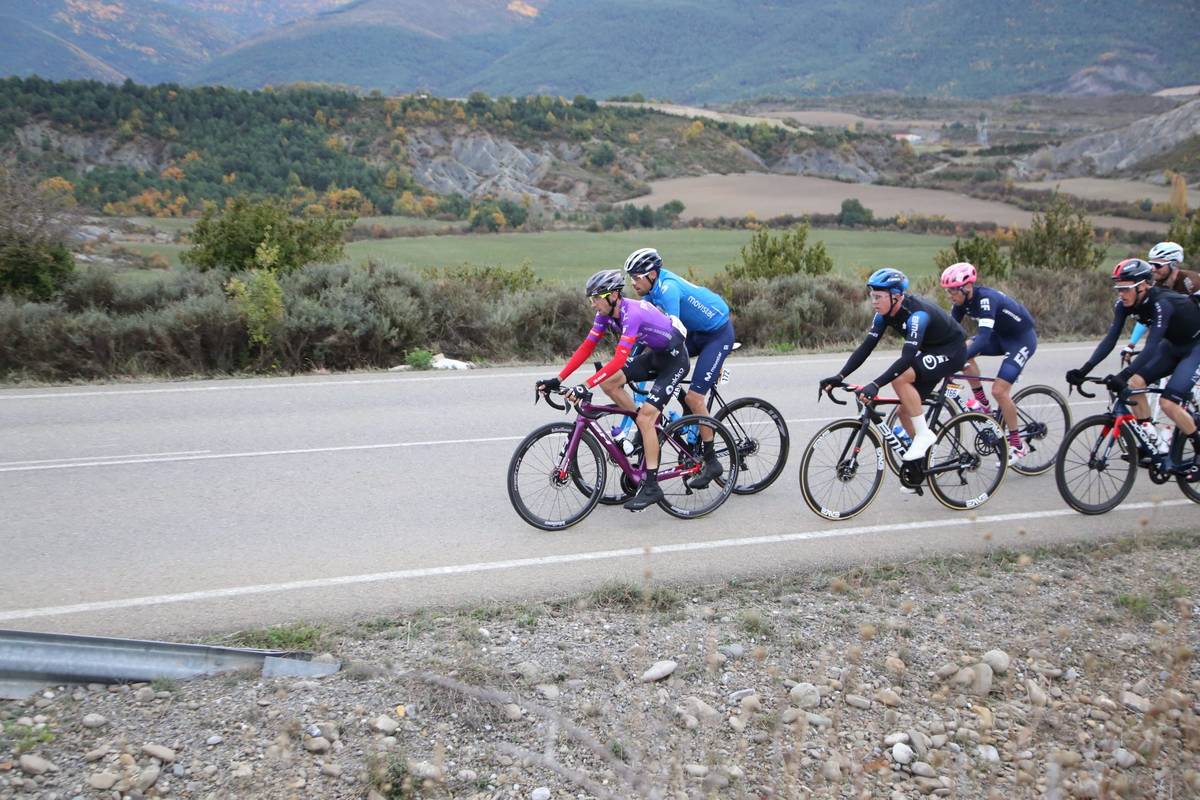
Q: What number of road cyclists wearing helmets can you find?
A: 6